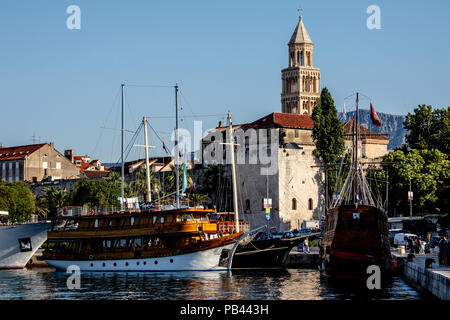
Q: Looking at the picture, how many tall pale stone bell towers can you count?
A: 1